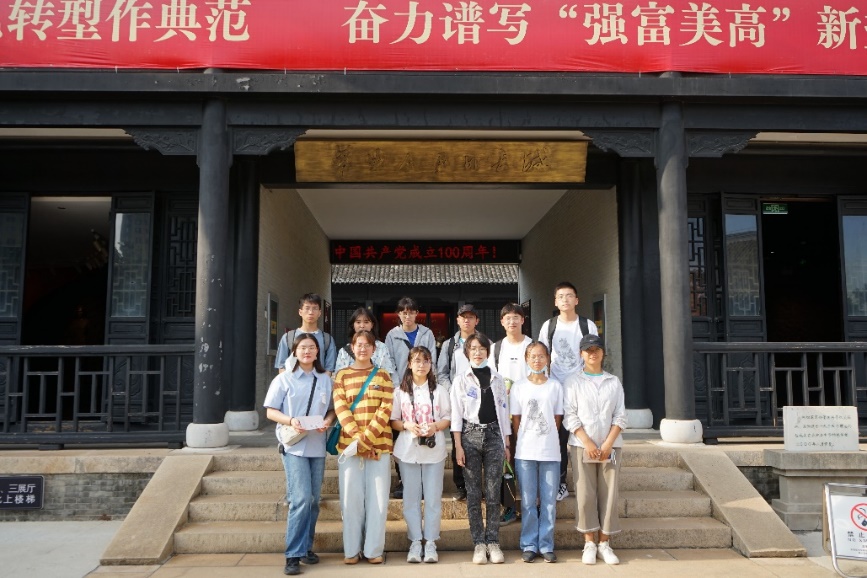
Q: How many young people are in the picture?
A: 12